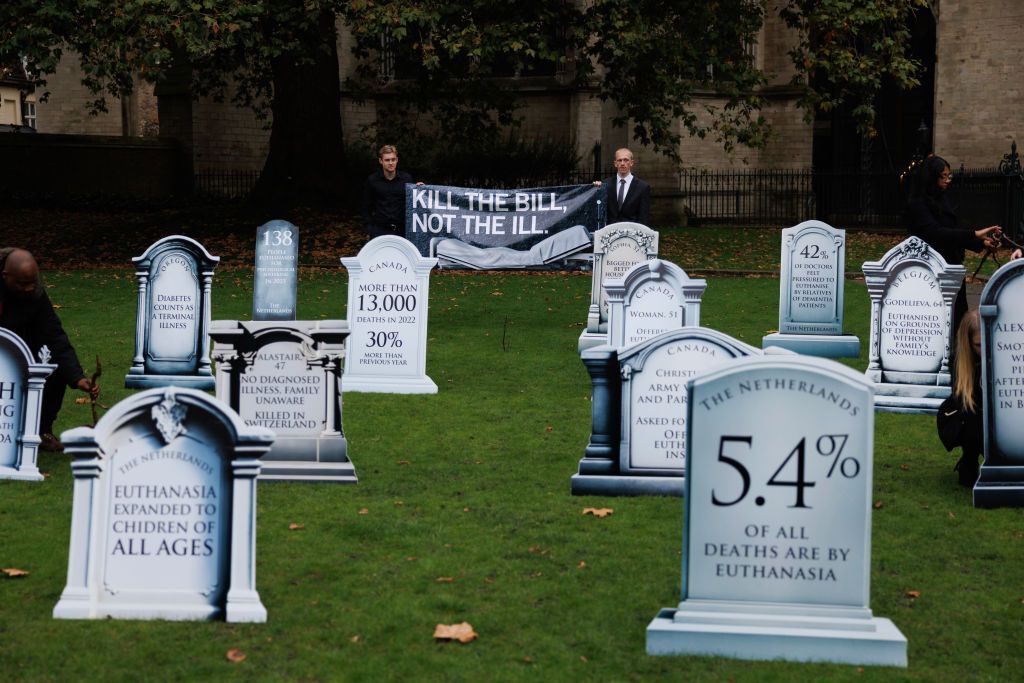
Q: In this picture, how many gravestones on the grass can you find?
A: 13